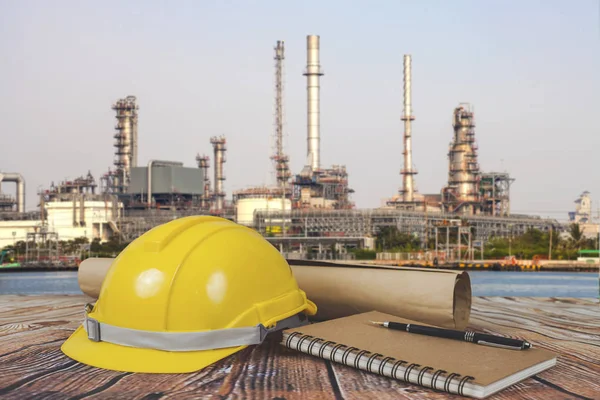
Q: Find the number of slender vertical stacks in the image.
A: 3